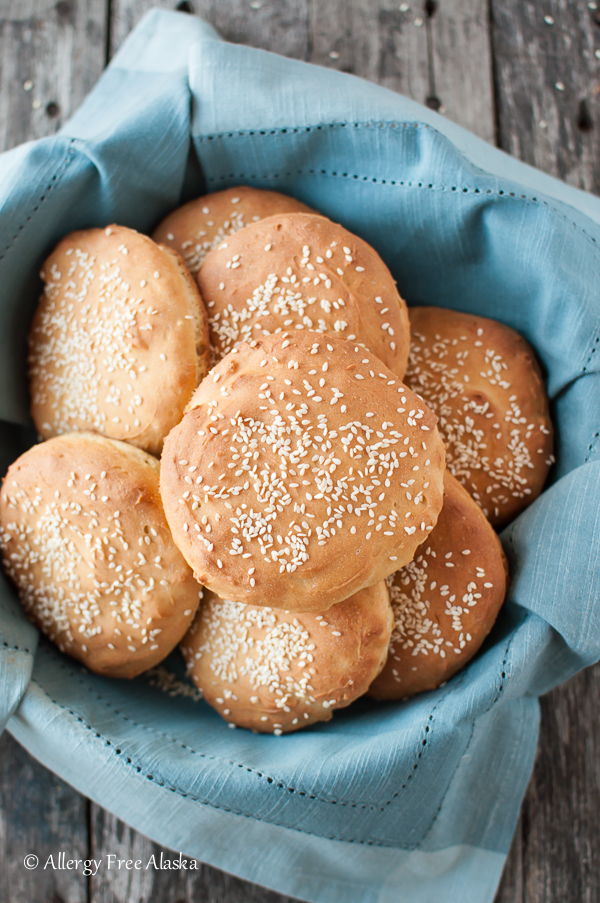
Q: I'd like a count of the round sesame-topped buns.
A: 8